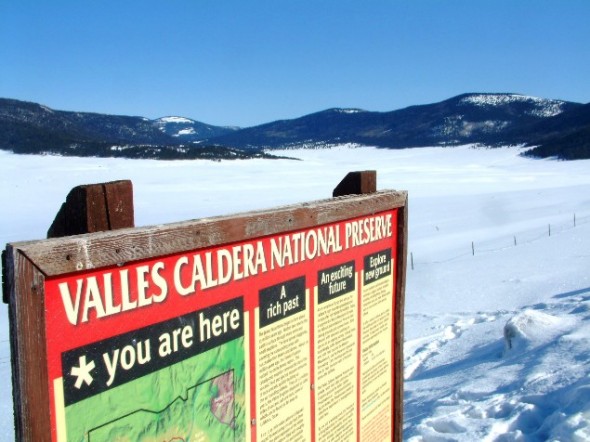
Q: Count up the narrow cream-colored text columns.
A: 3